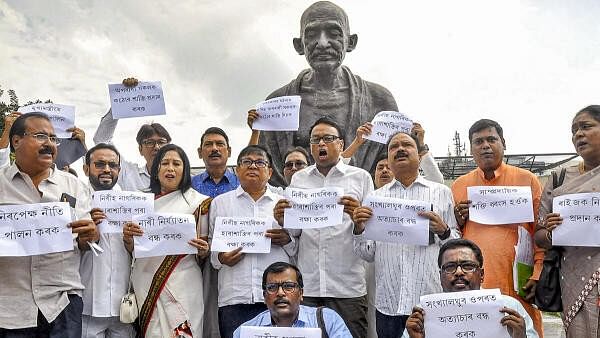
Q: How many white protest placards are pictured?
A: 14